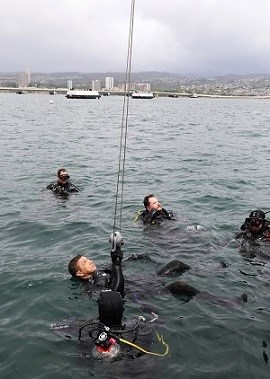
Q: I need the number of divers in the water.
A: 5